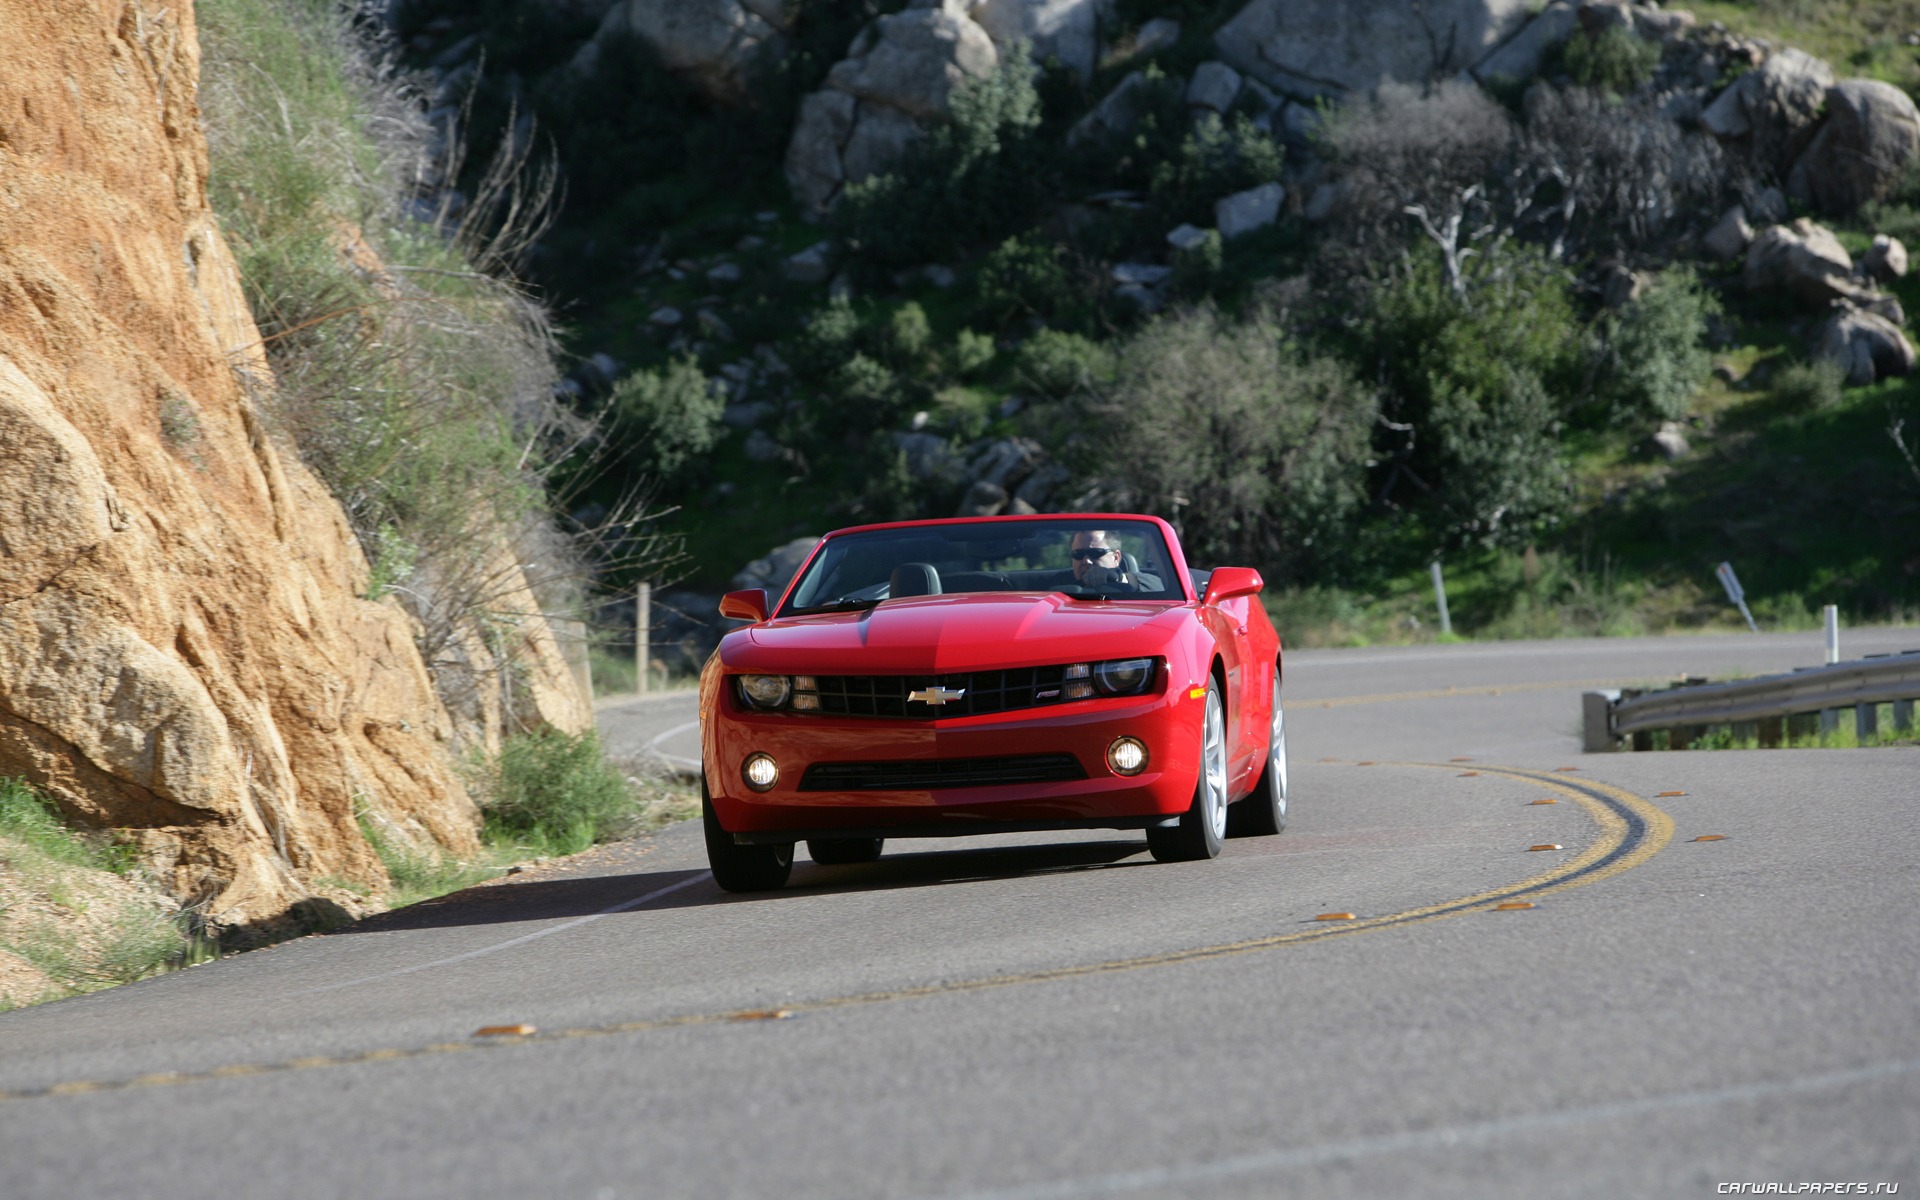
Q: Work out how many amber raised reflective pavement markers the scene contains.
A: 13